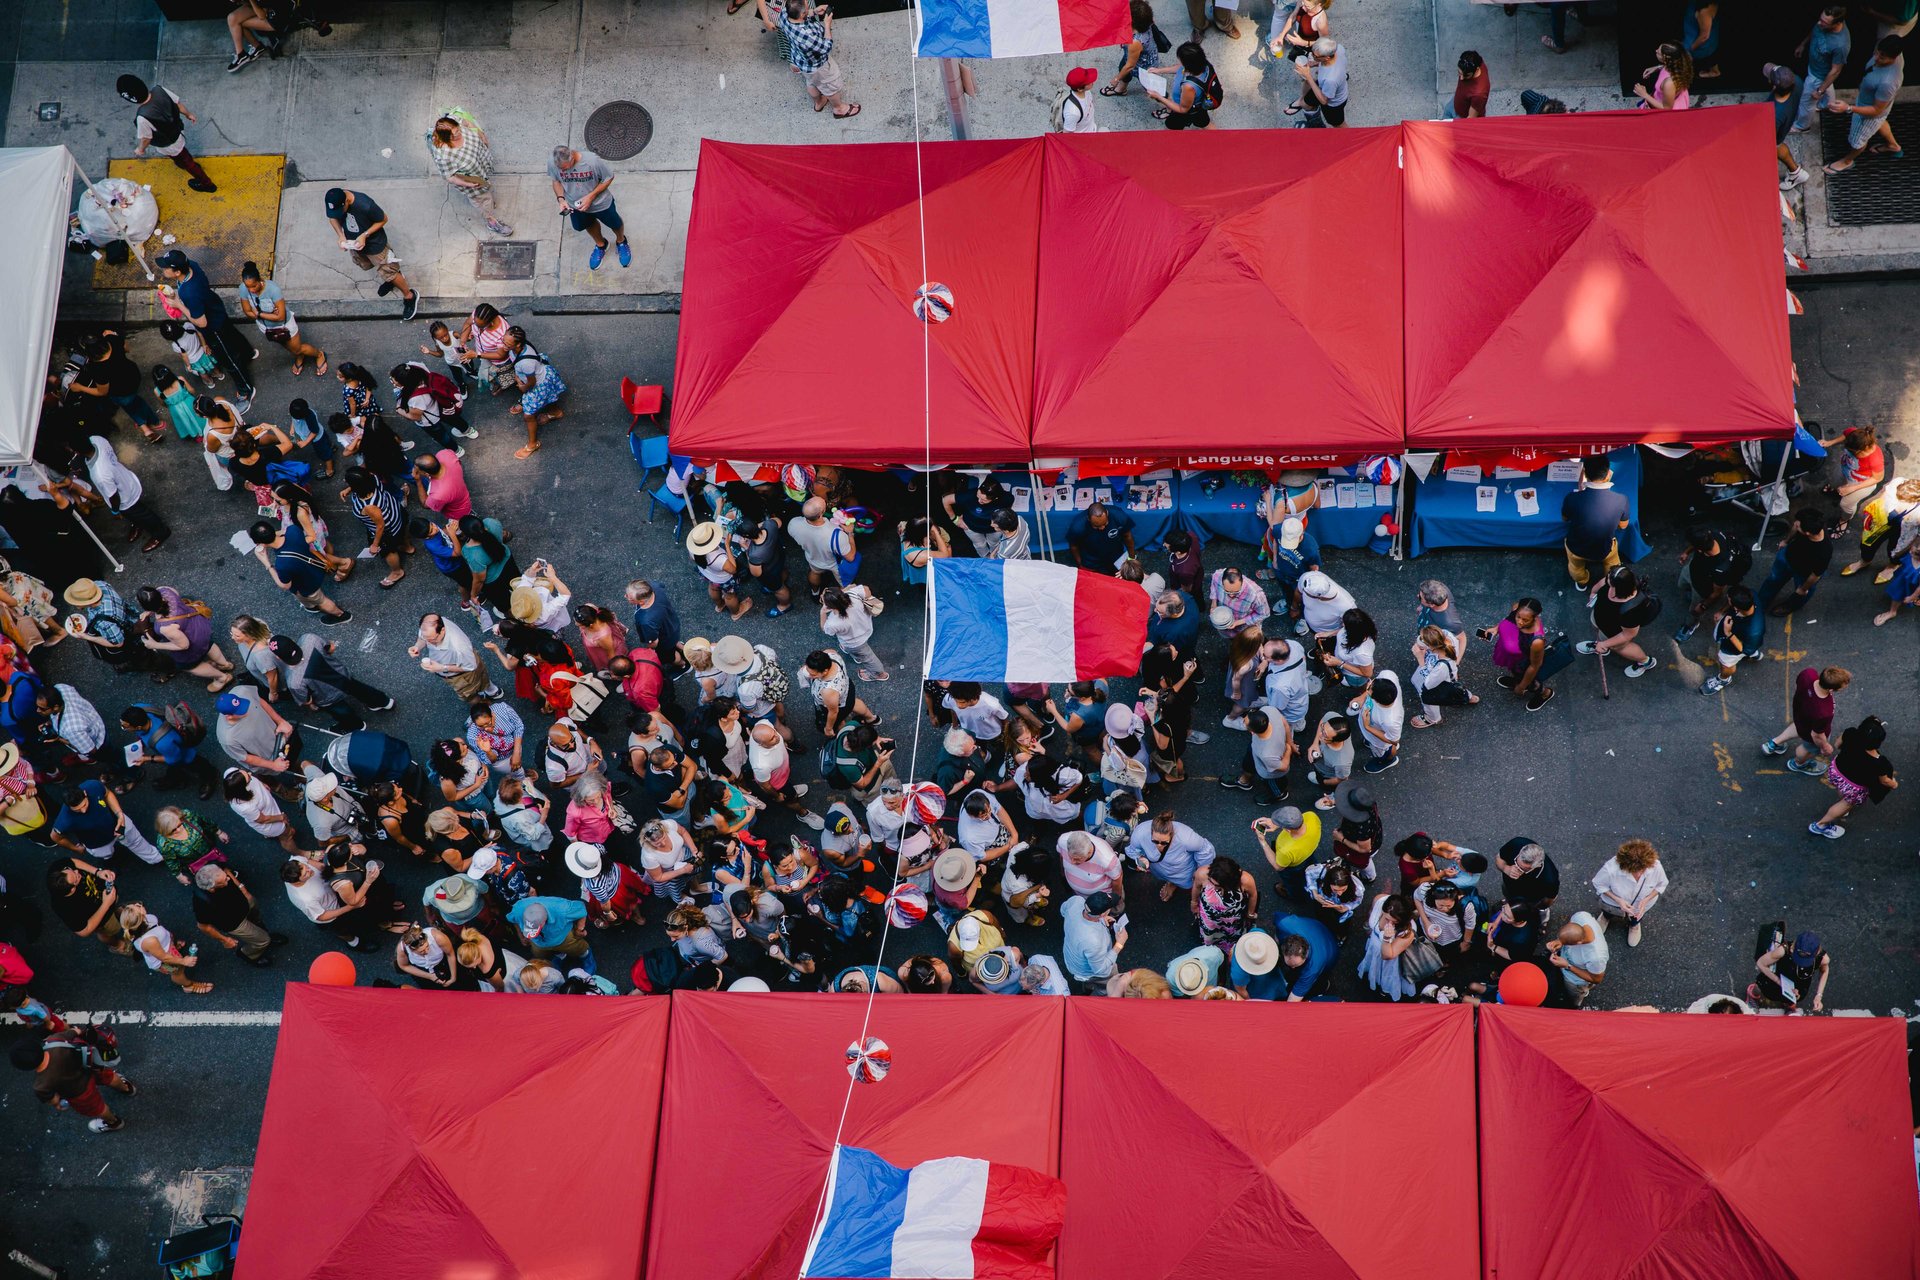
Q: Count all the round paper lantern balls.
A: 6